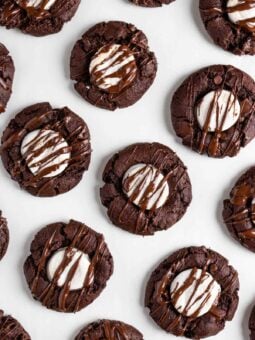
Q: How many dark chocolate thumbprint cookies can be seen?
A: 15